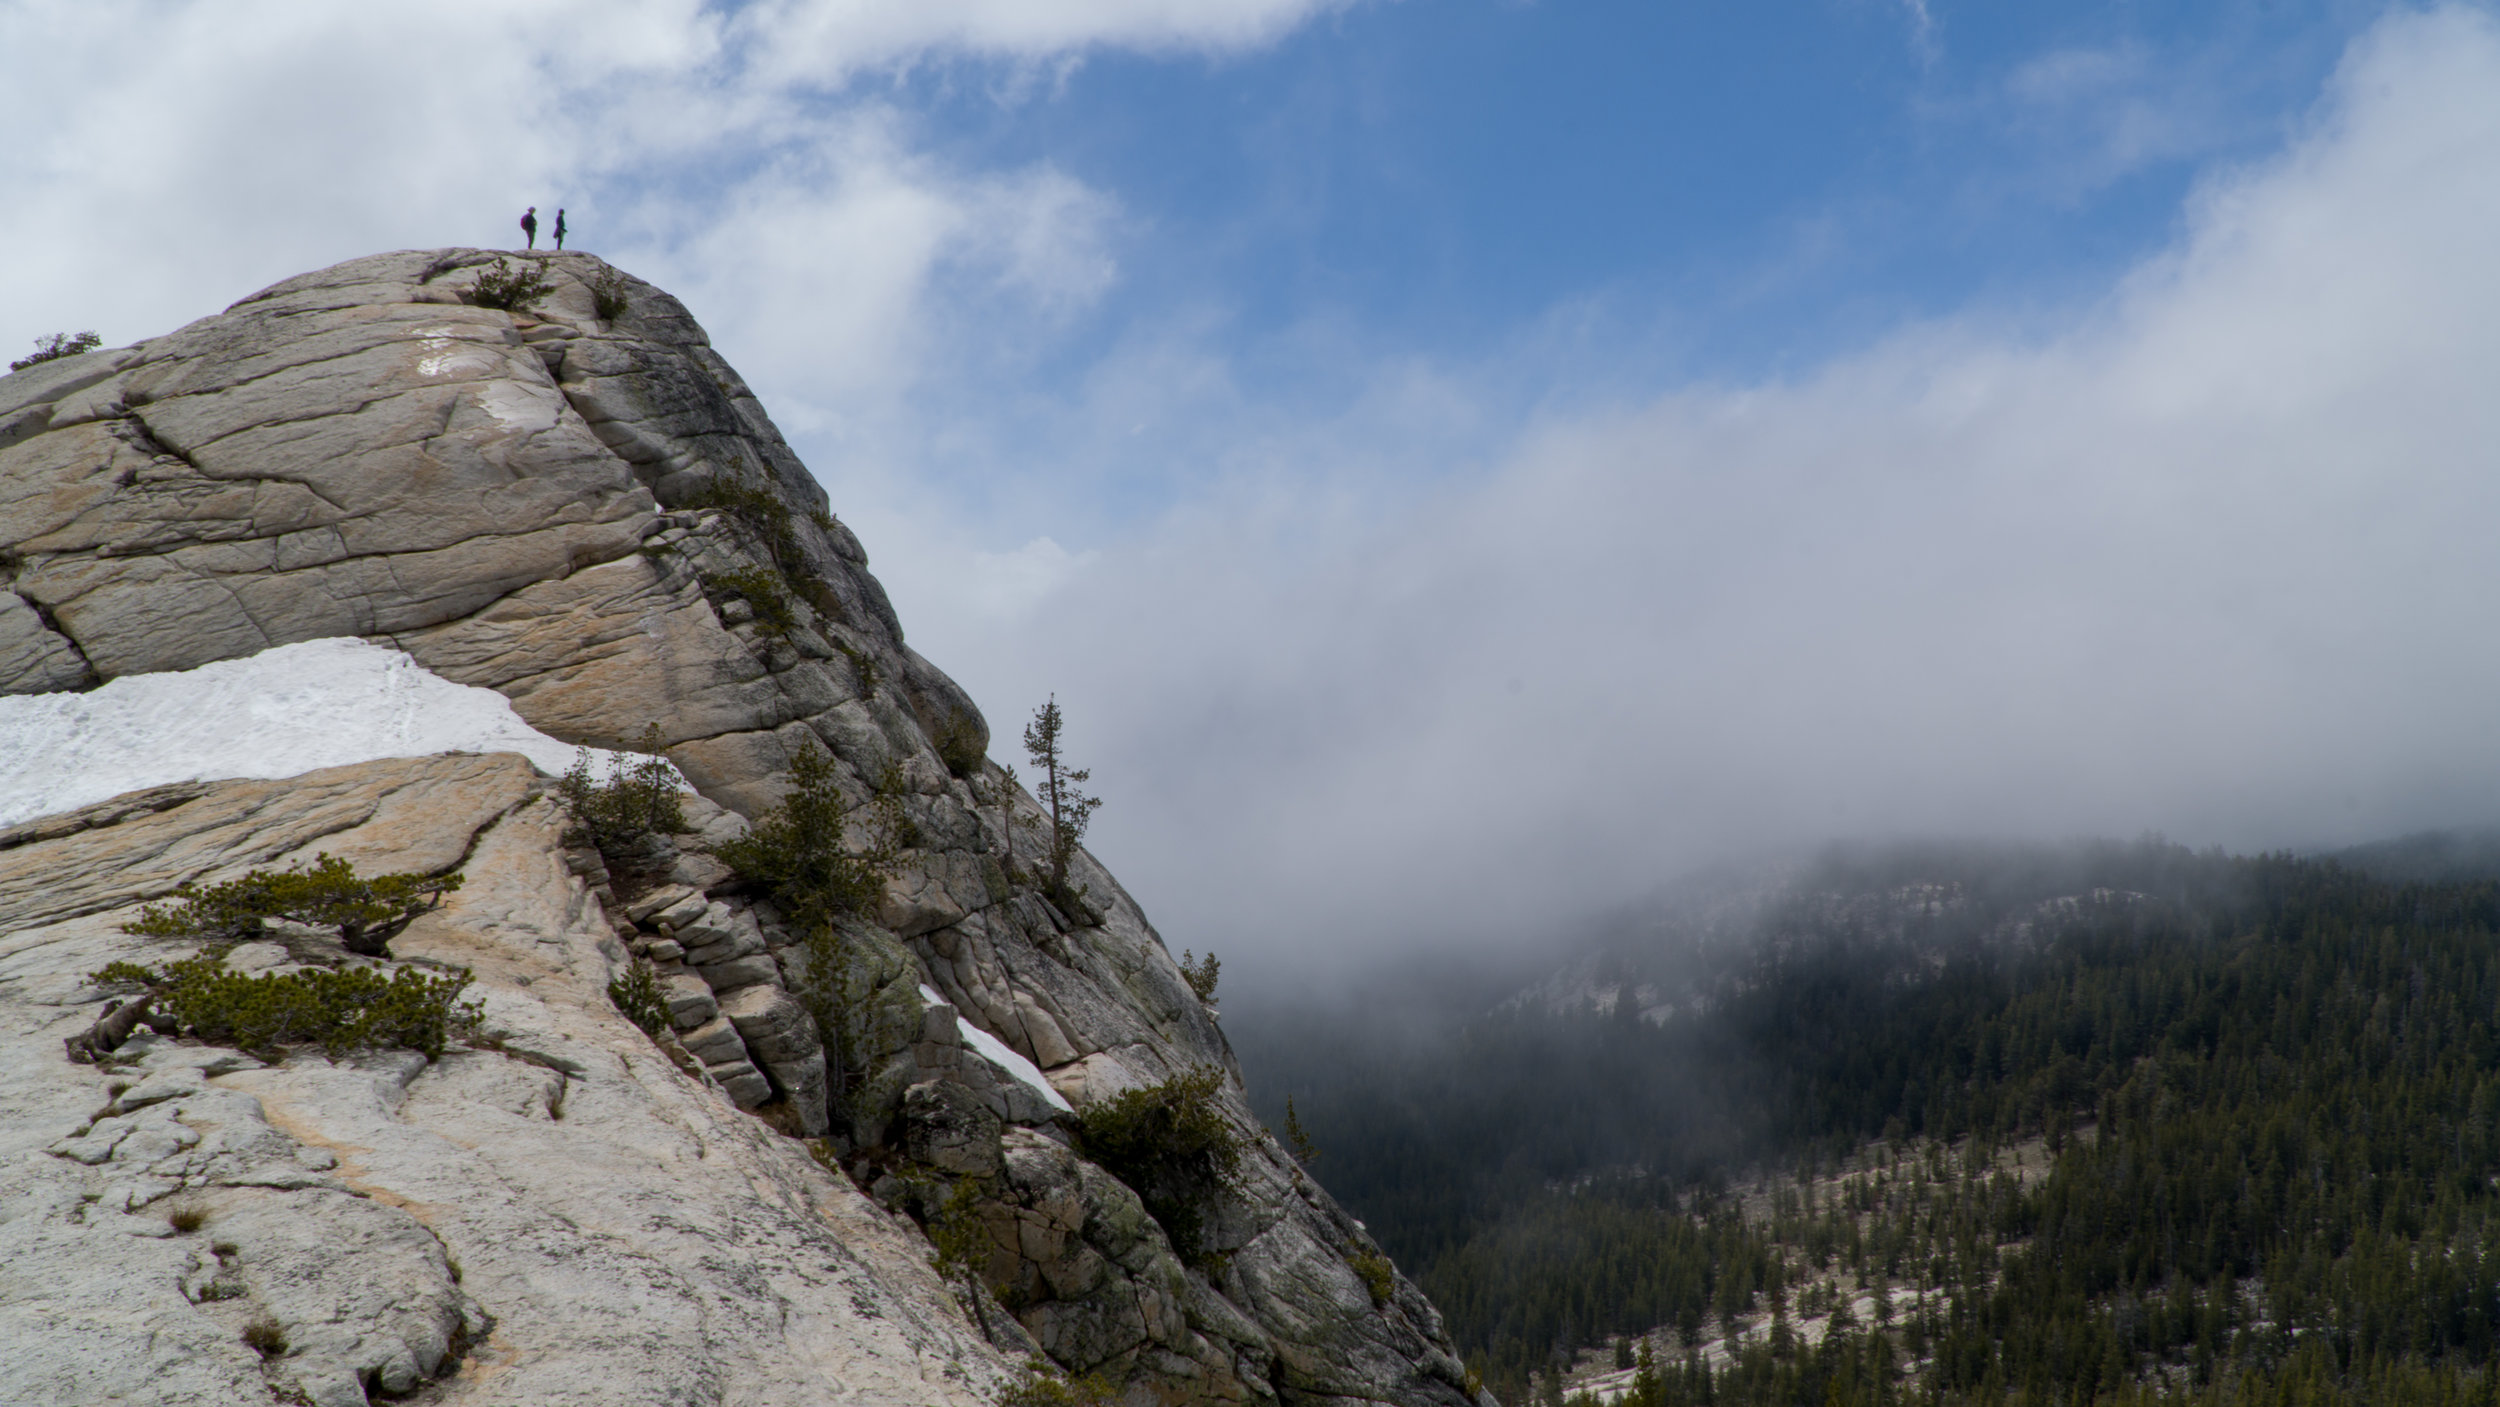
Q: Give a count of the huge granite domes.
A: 1